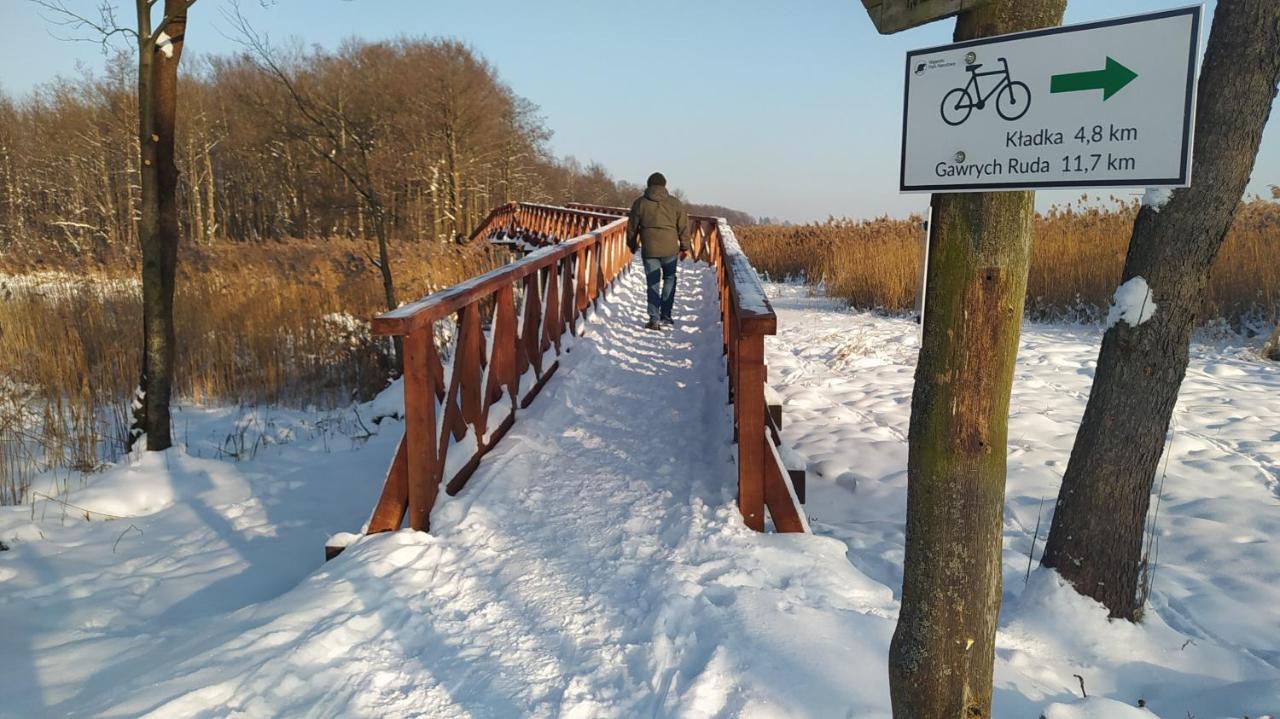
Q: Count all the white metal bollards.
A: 0